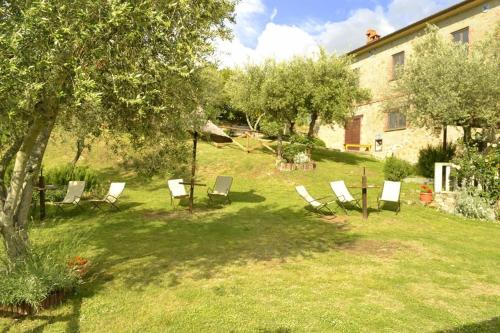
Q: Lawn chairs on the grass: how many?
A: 7